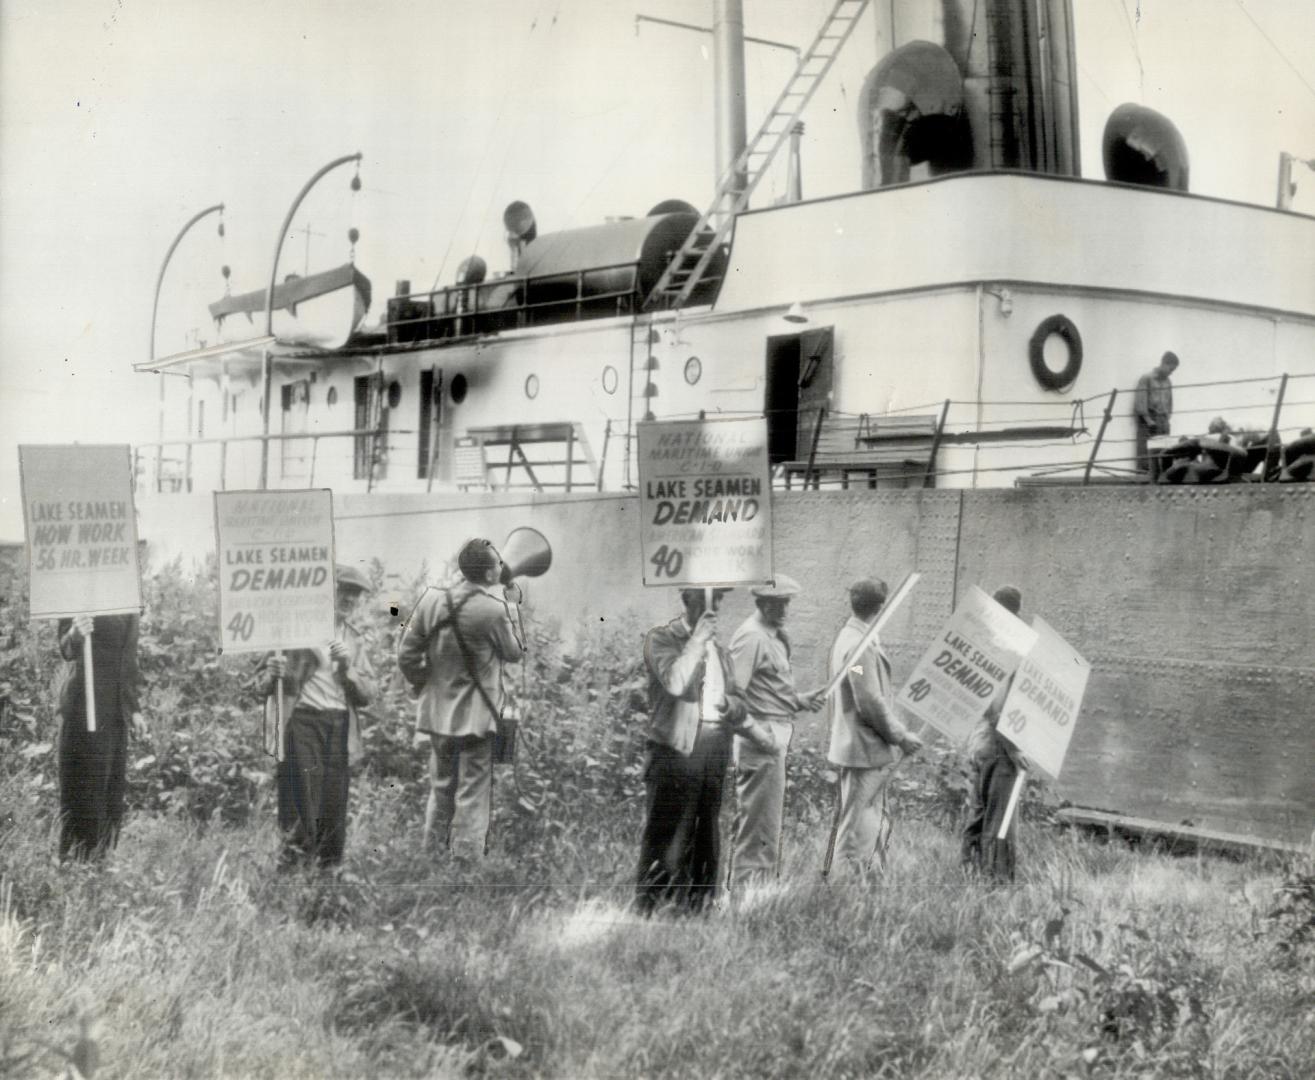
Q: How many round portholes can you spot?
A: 6